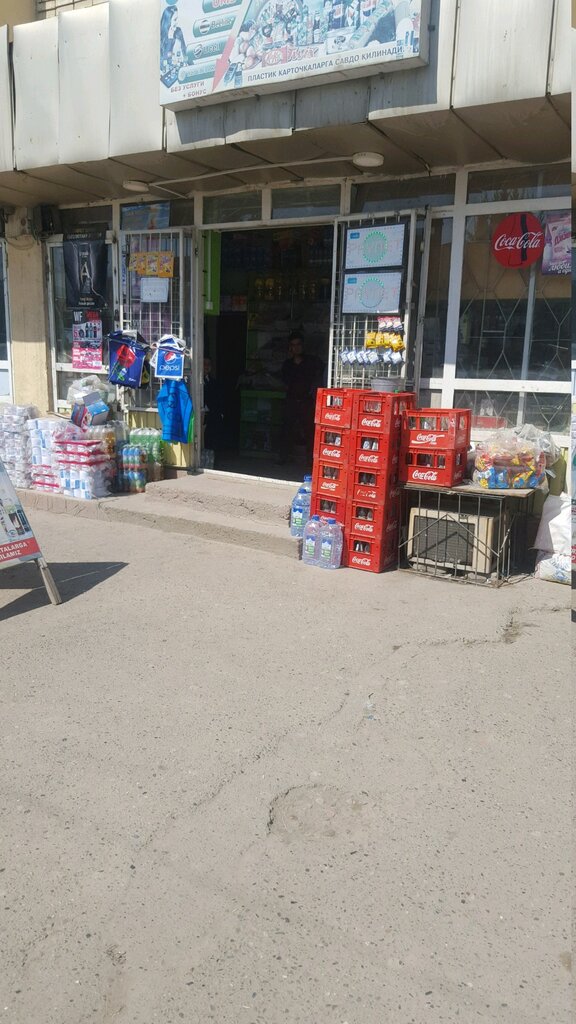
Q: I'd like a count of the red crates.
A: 12